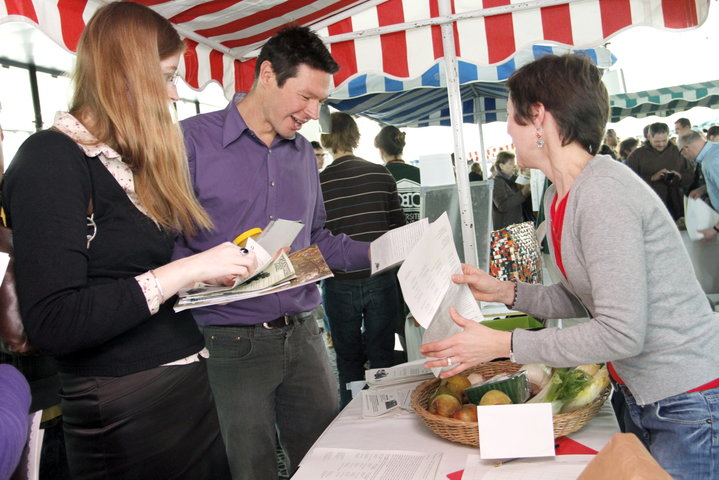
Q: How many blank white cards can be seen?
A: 1